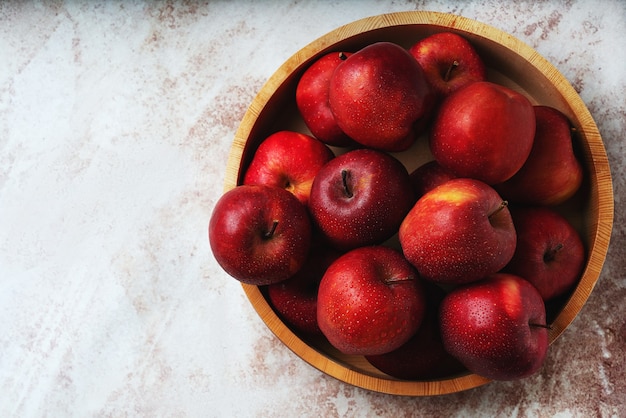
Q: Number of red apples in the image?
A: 15